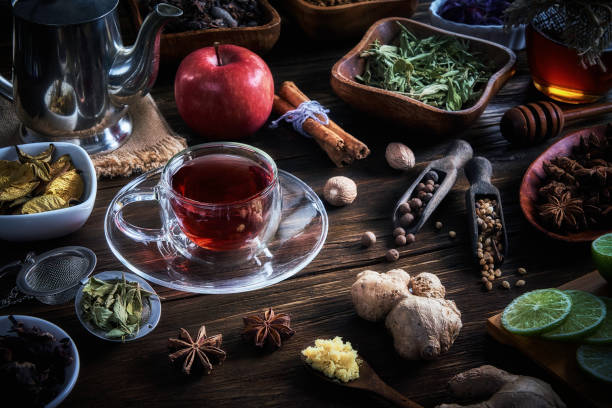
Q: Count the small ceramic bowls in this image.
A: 3